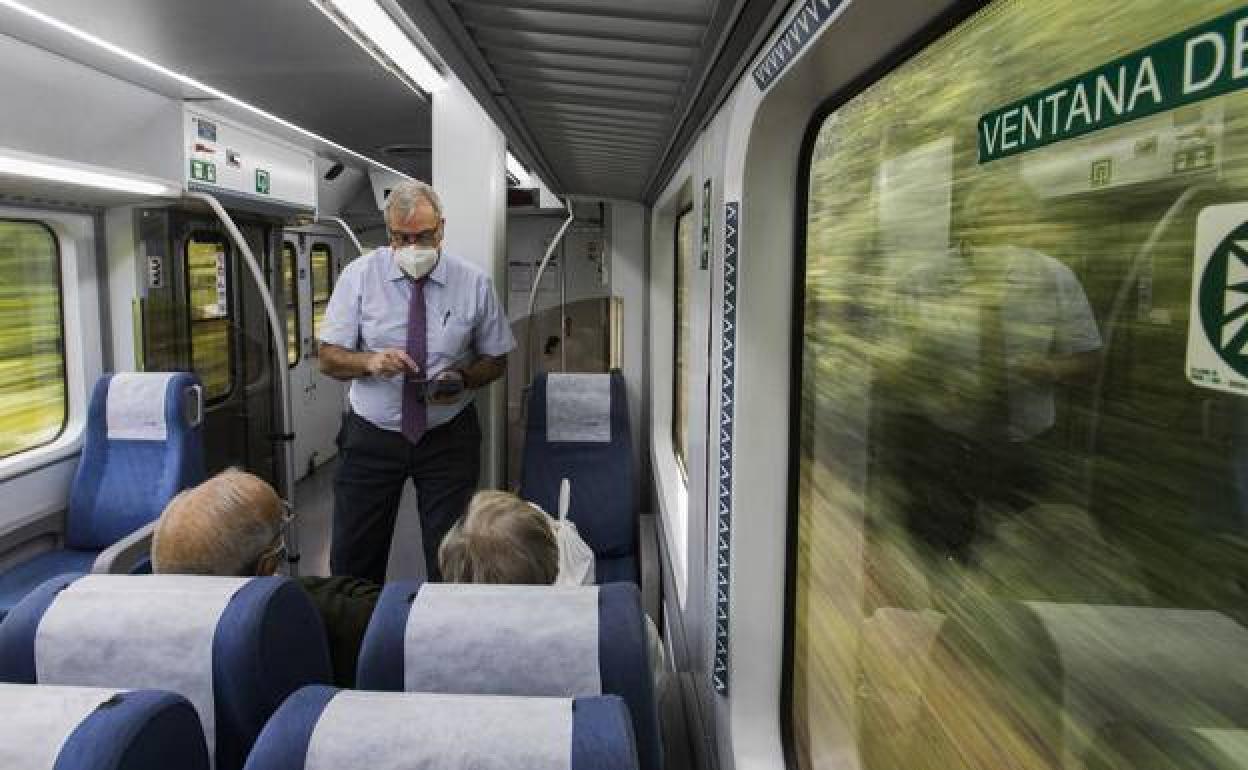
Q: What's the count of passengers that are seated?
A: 2